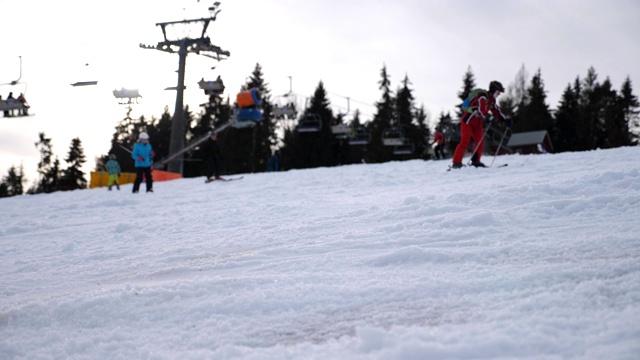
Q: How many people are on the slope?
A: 5